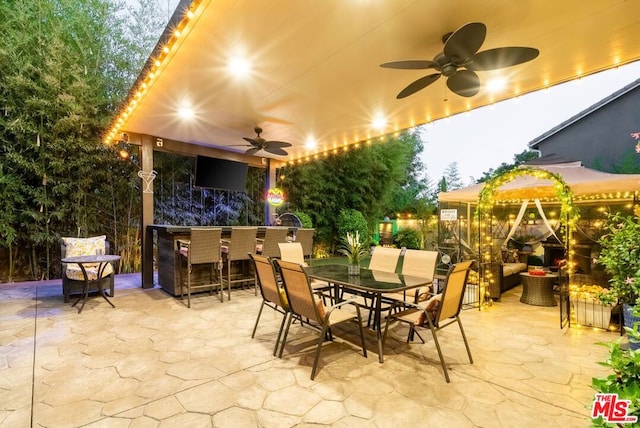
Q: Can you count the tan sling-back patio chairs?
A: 6